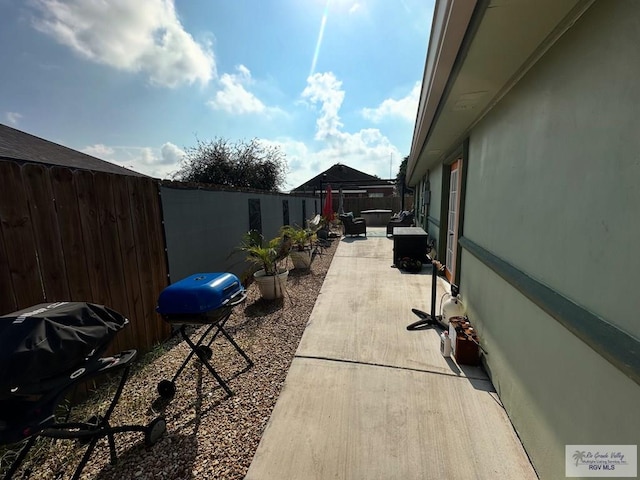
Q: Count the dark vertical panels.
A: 4